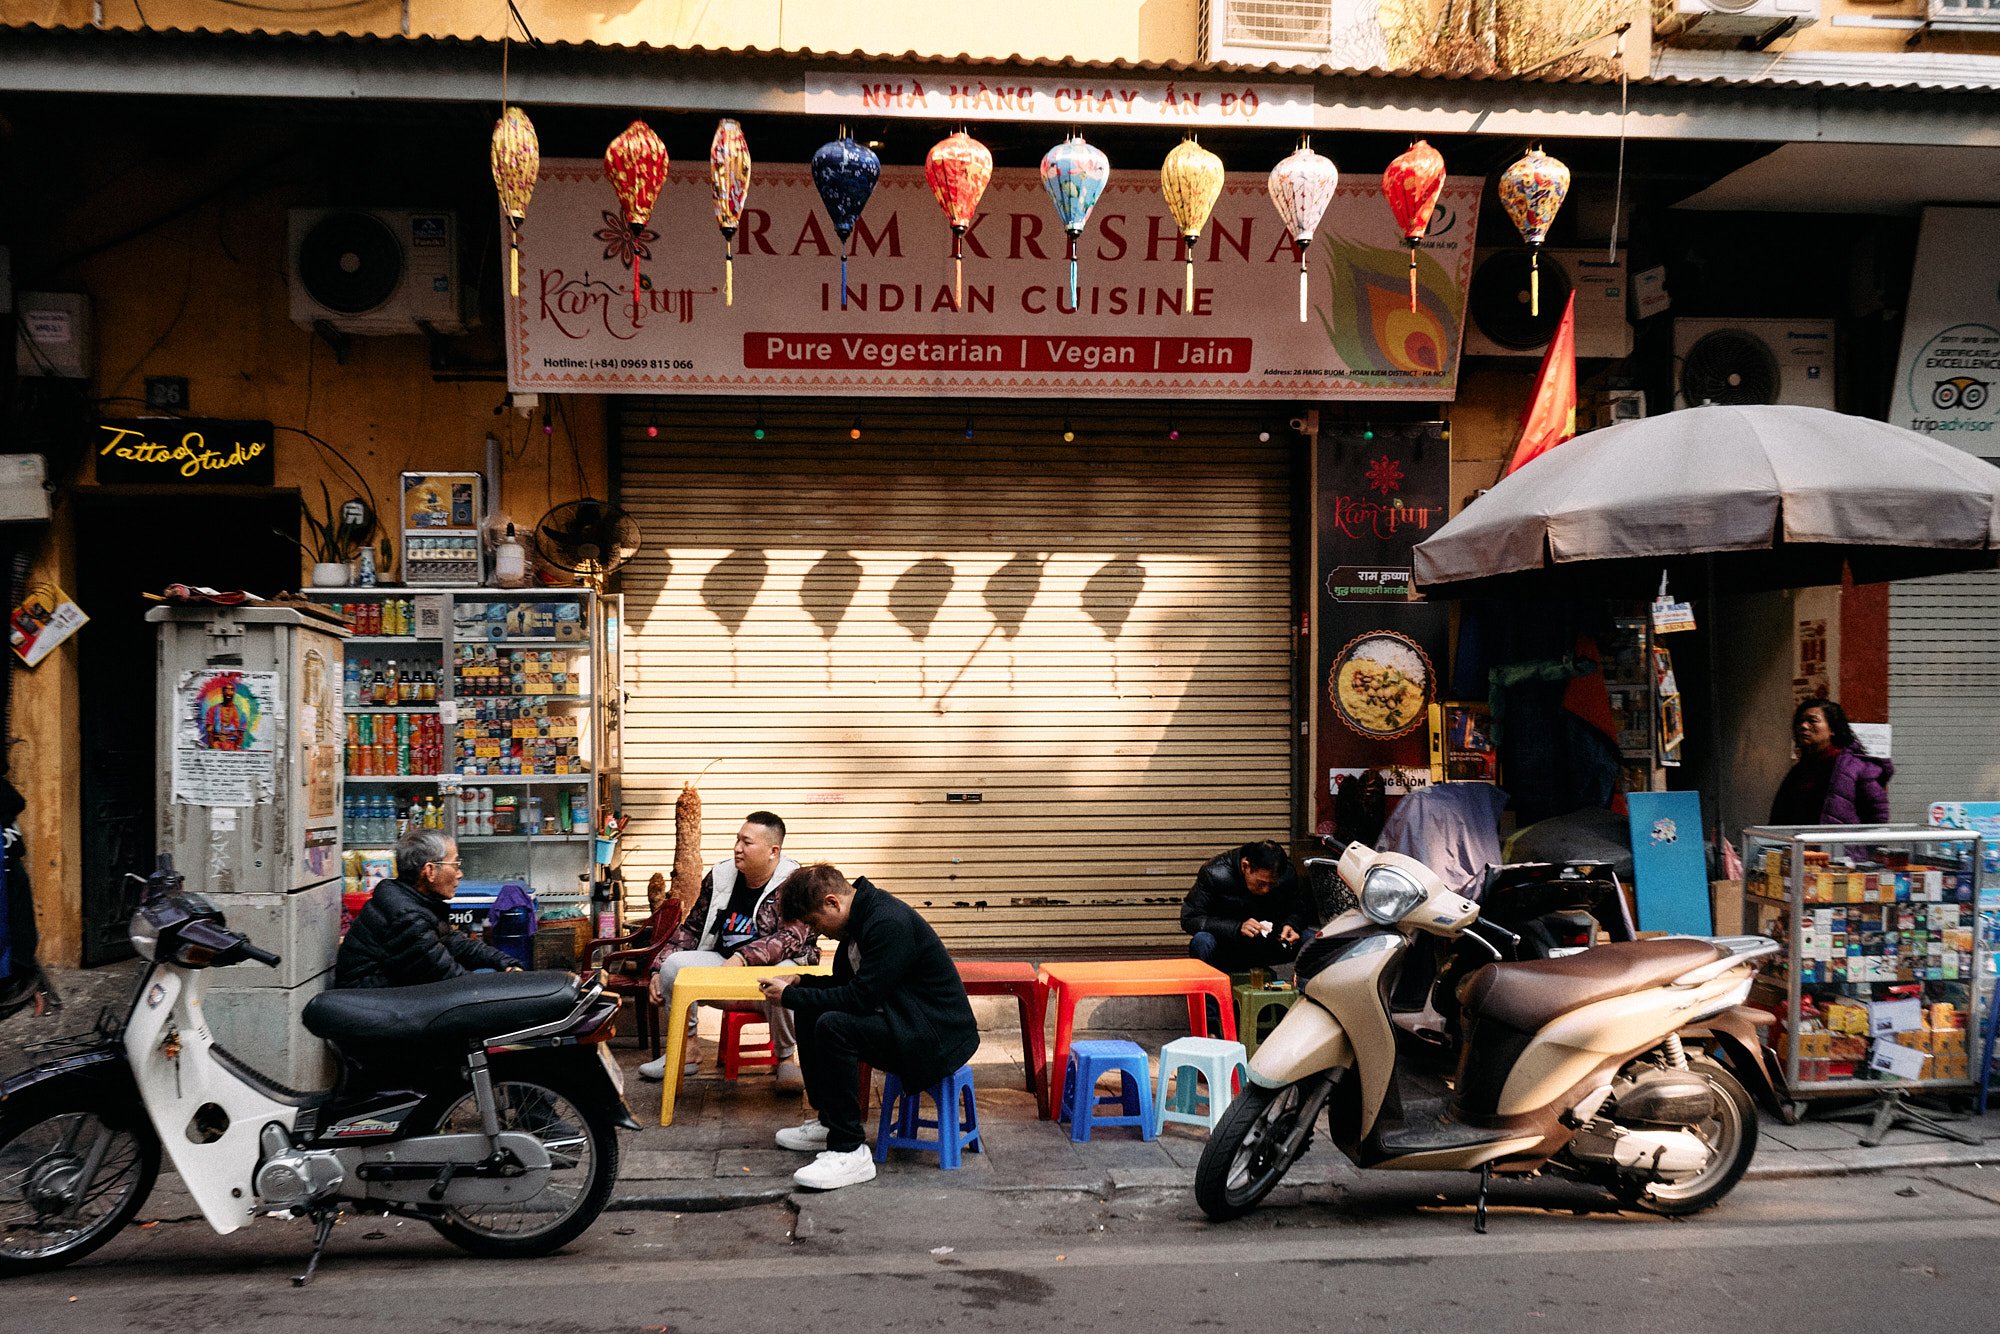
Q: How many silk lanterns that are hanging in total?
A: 10